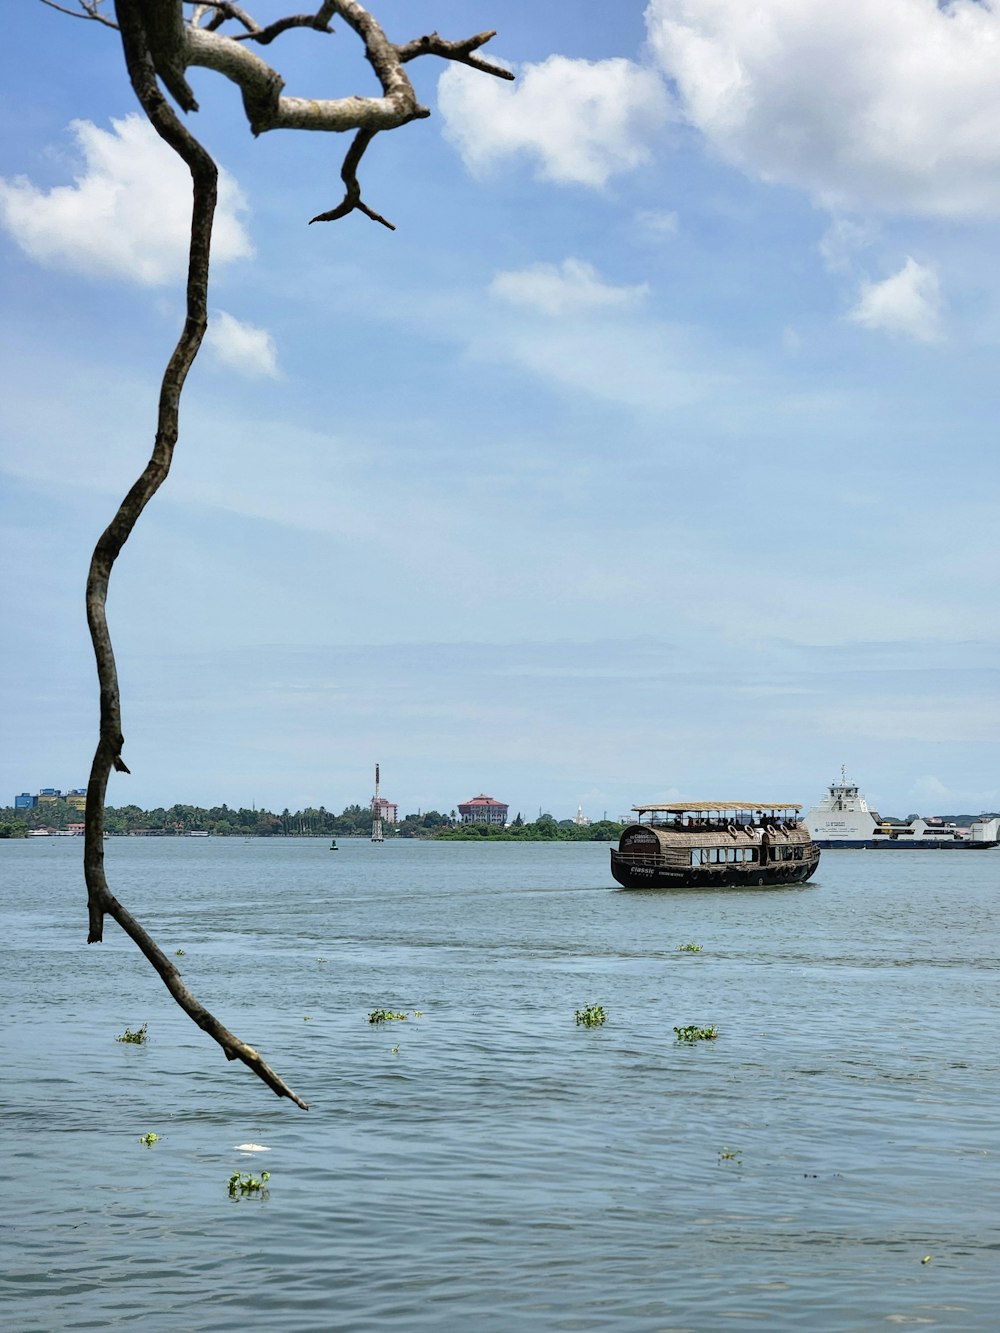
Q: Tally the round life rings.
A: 4